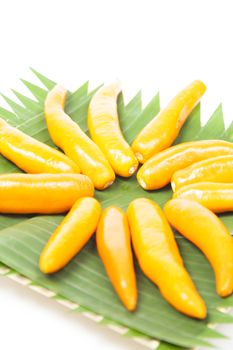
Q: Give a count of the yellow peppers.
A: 12